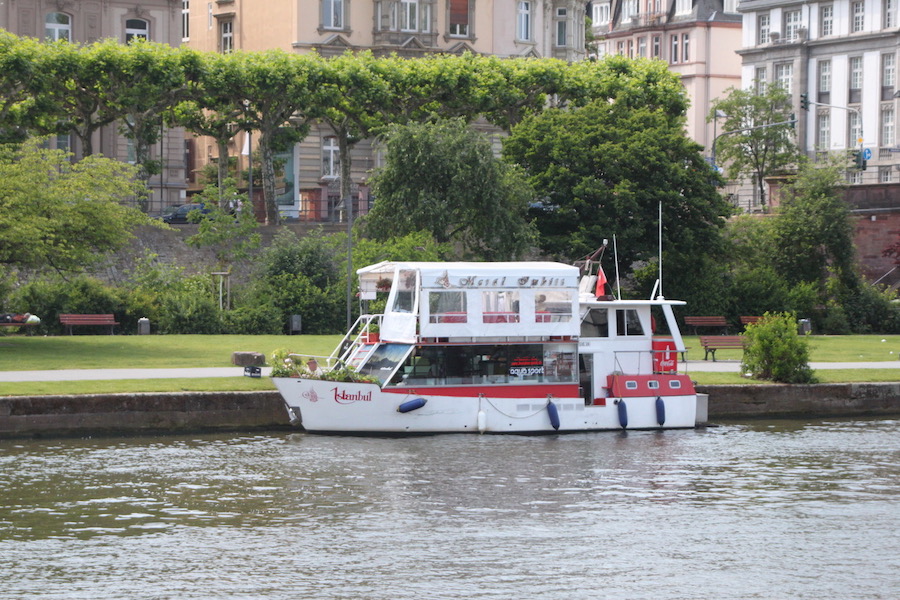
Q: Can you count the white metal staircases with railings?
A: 1